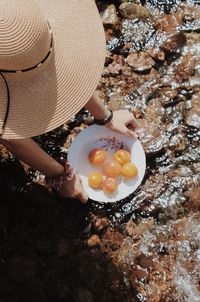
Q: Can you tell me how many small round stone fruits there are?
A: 6